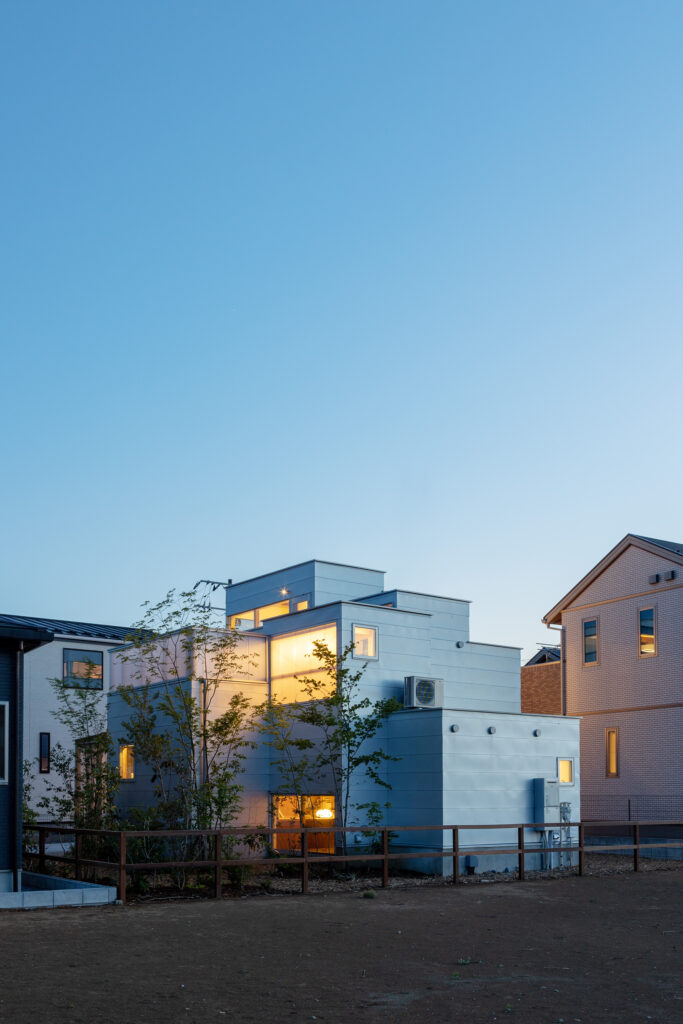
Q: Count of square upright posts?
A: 10